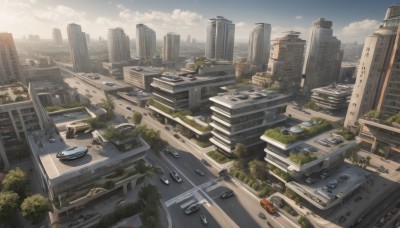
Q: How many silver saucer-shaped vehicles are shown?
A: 1